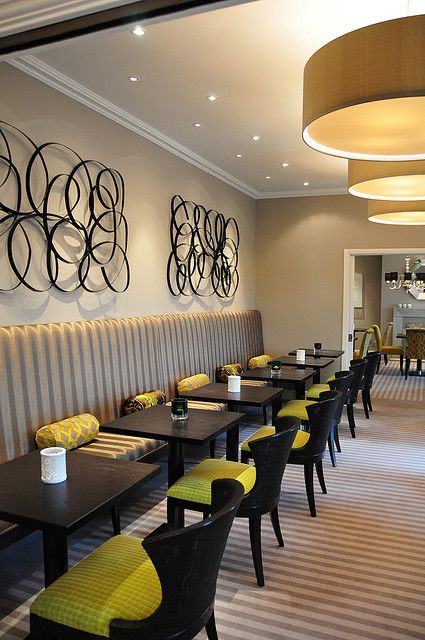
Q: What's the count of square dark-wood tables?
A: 6